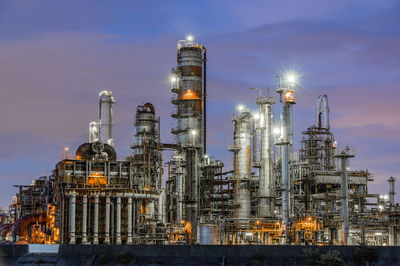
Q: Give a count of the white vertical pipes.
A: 6